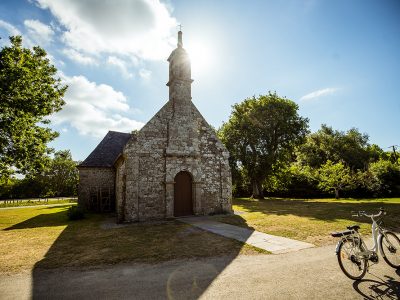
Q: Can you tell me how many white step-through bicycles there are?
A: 1